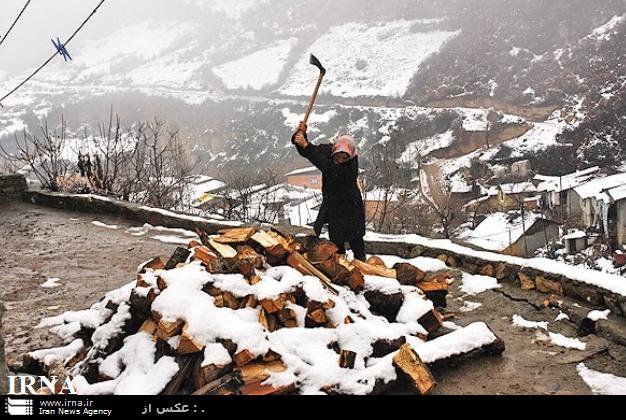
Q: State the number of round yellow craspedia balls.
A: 0